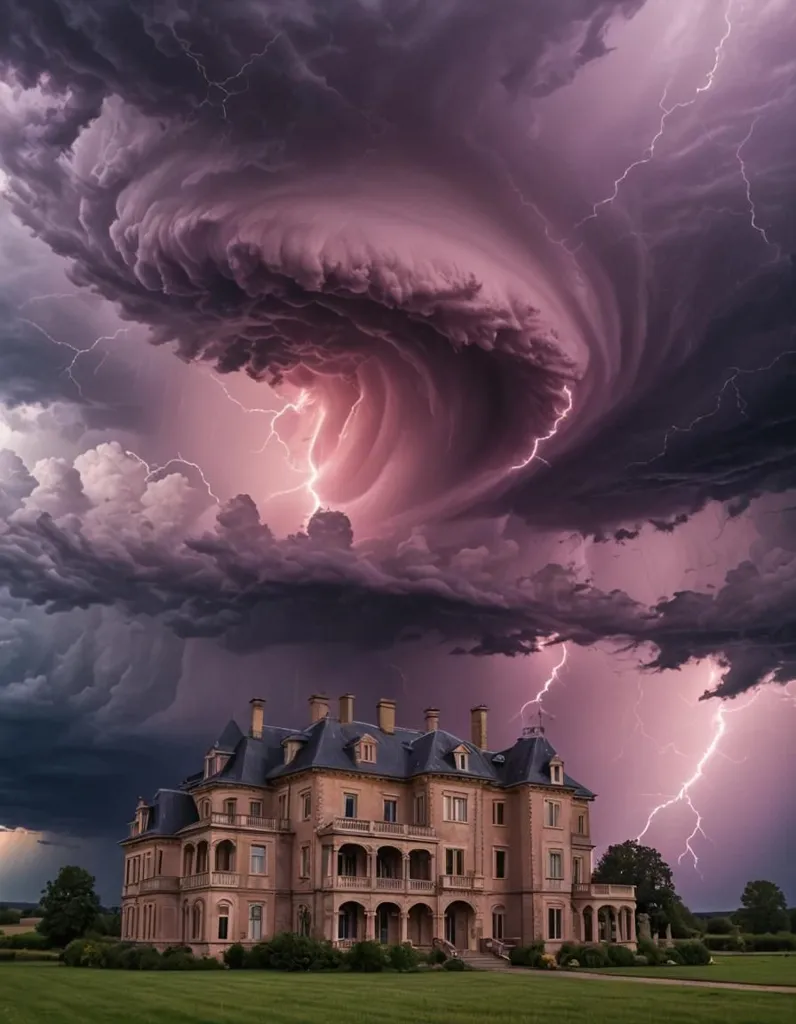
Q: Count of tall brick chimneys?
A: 6